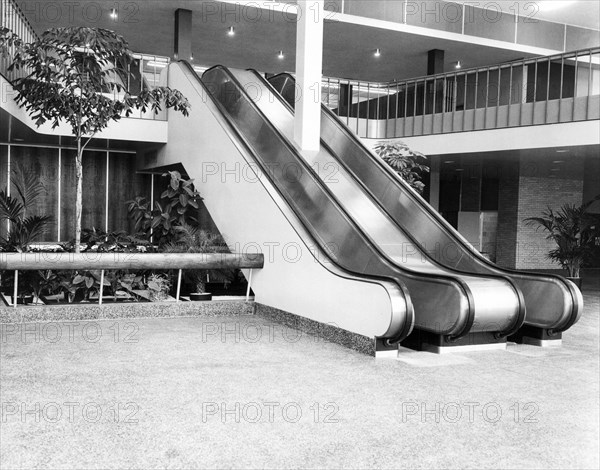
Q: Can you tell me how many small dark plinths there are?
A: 3